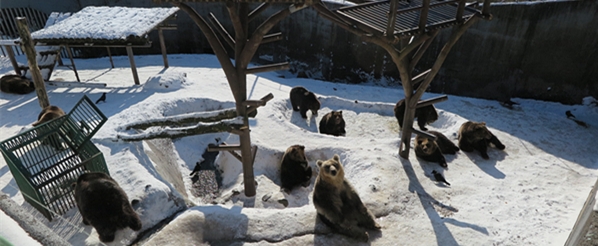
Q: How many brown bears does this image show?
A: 10